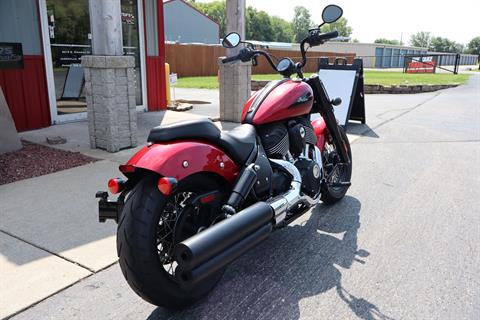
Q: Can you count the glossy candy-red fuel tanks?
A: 1